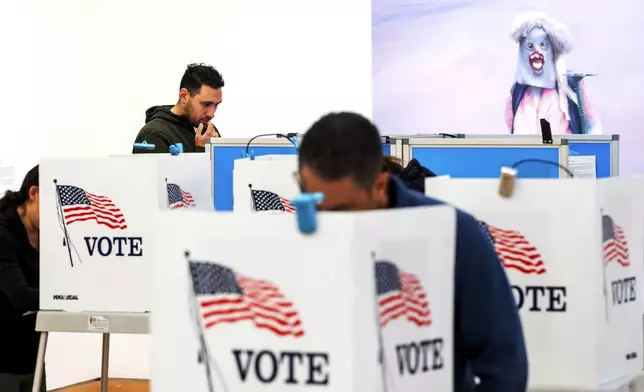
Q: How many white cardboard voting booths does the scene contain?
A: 4